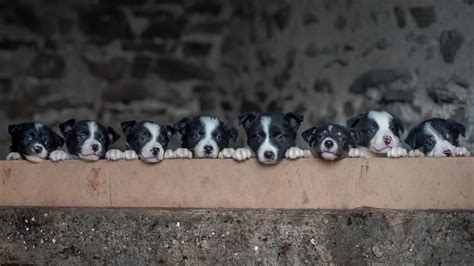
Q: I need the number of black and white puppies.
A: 8